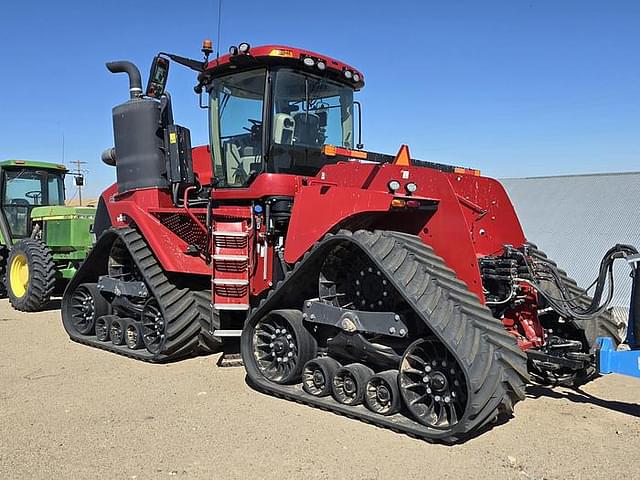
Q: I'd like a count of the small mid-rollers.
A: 6